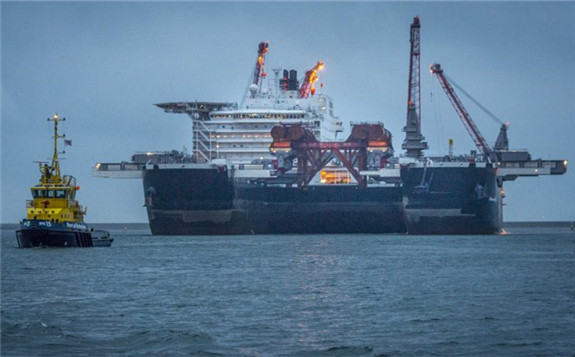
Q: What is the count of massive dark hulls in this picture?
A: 2